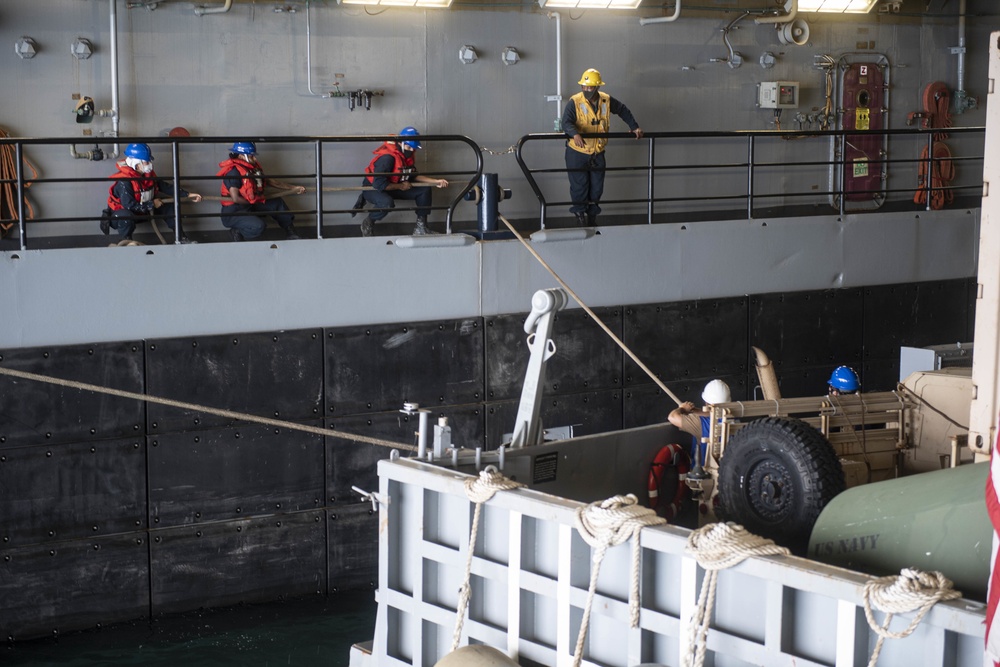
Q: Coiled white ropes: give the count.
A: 4